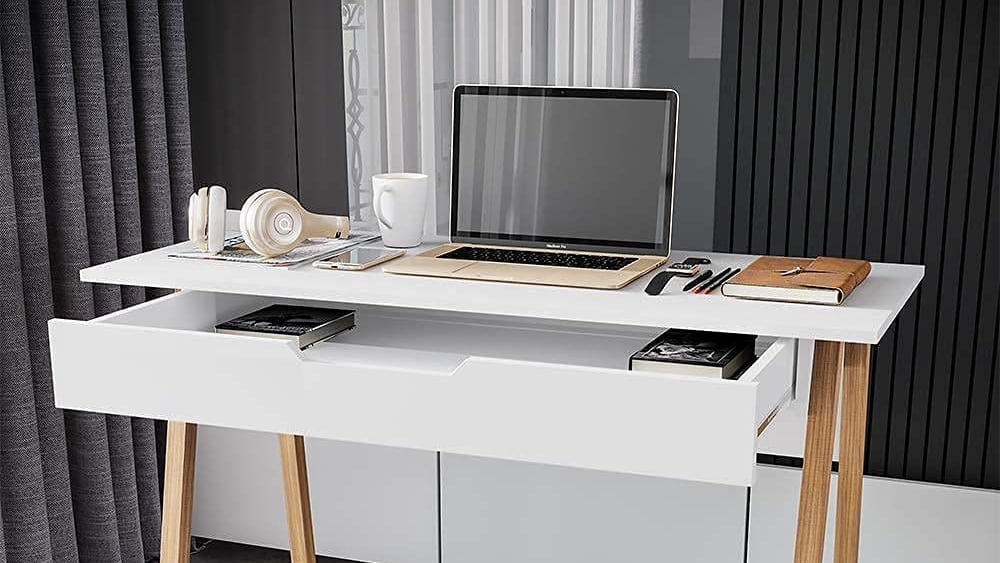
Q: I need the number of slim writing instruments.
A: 3